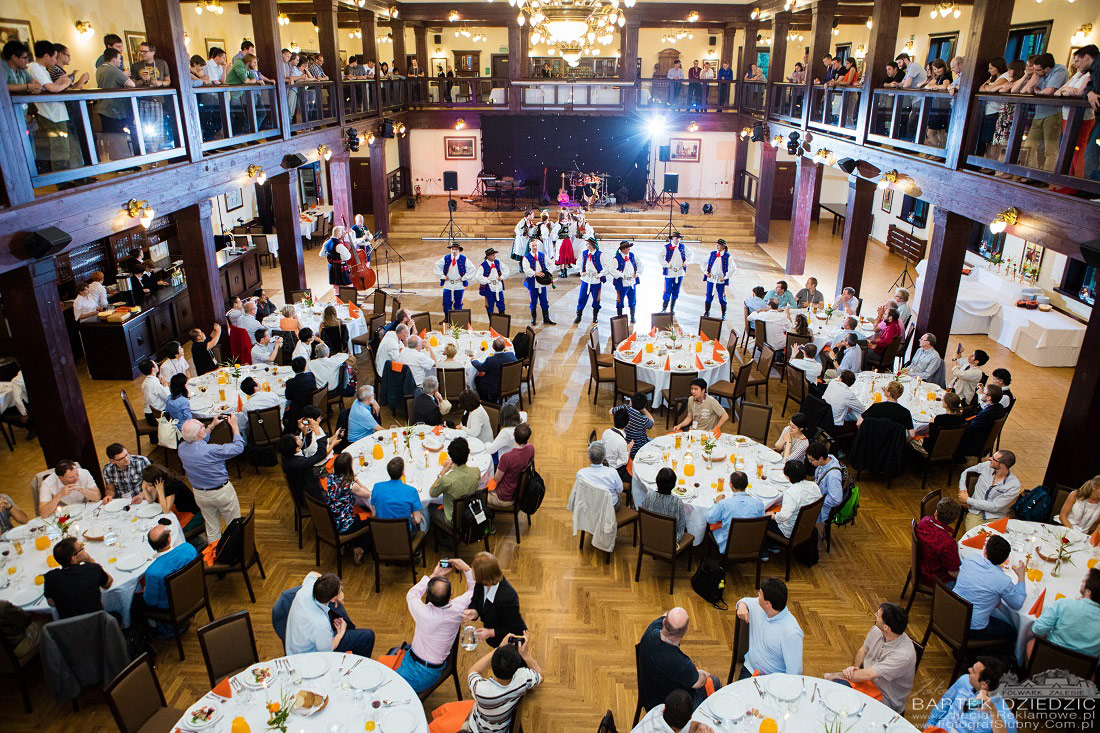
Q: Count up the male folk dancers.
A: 7